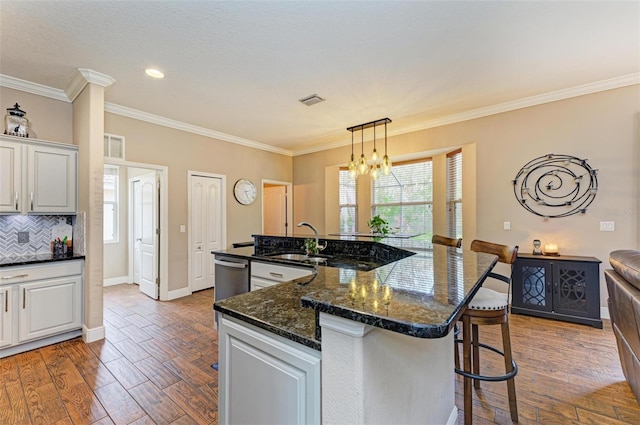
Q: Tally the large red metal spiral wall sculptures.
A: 0